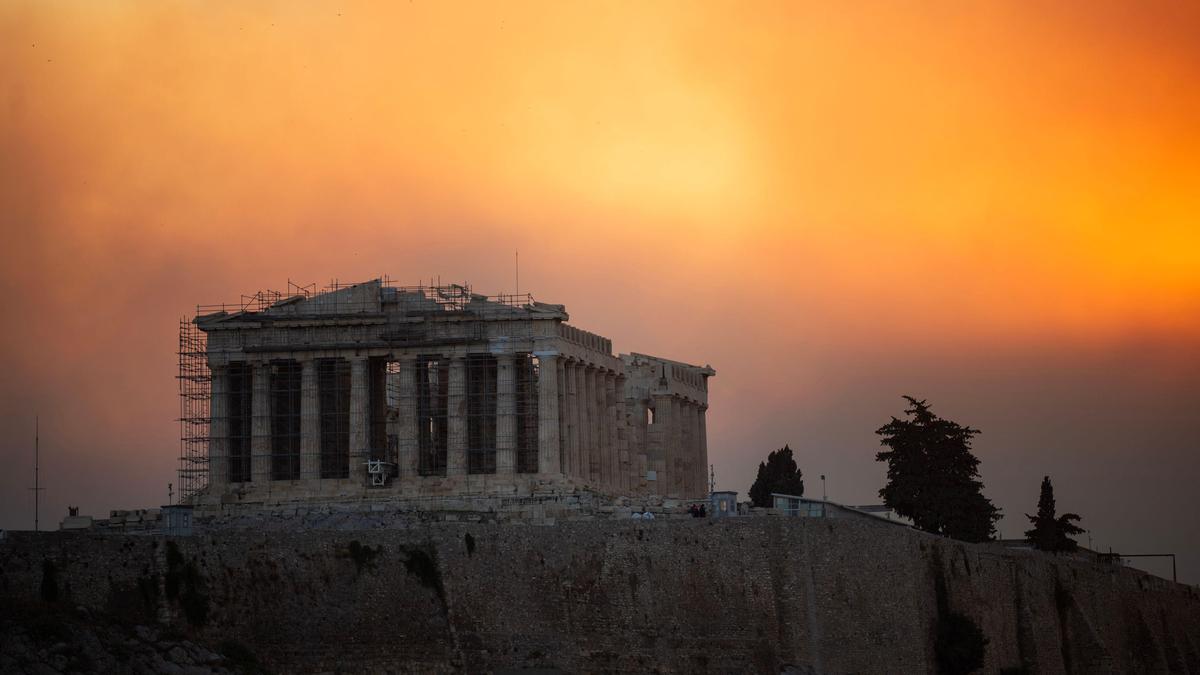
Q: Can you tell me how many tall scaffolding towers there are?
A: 1